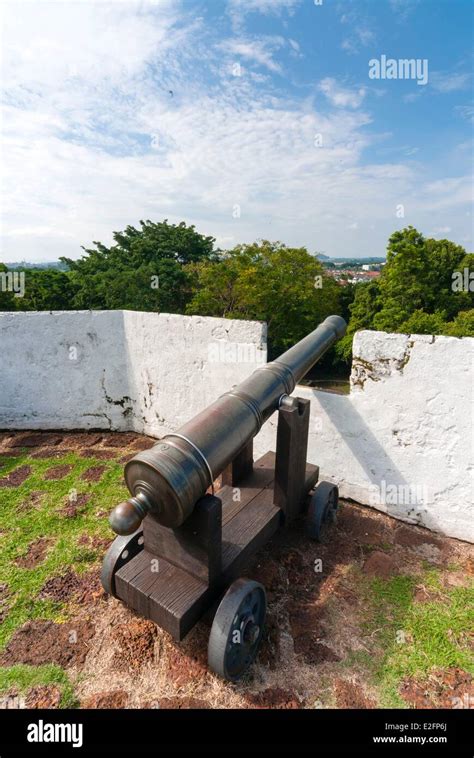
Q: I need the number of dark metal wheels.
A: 3